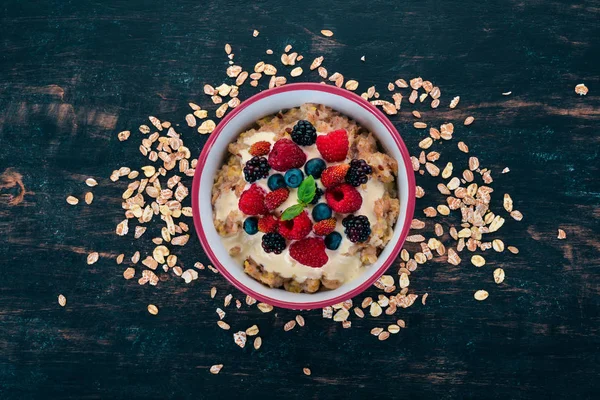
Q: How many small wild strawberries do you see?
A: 5